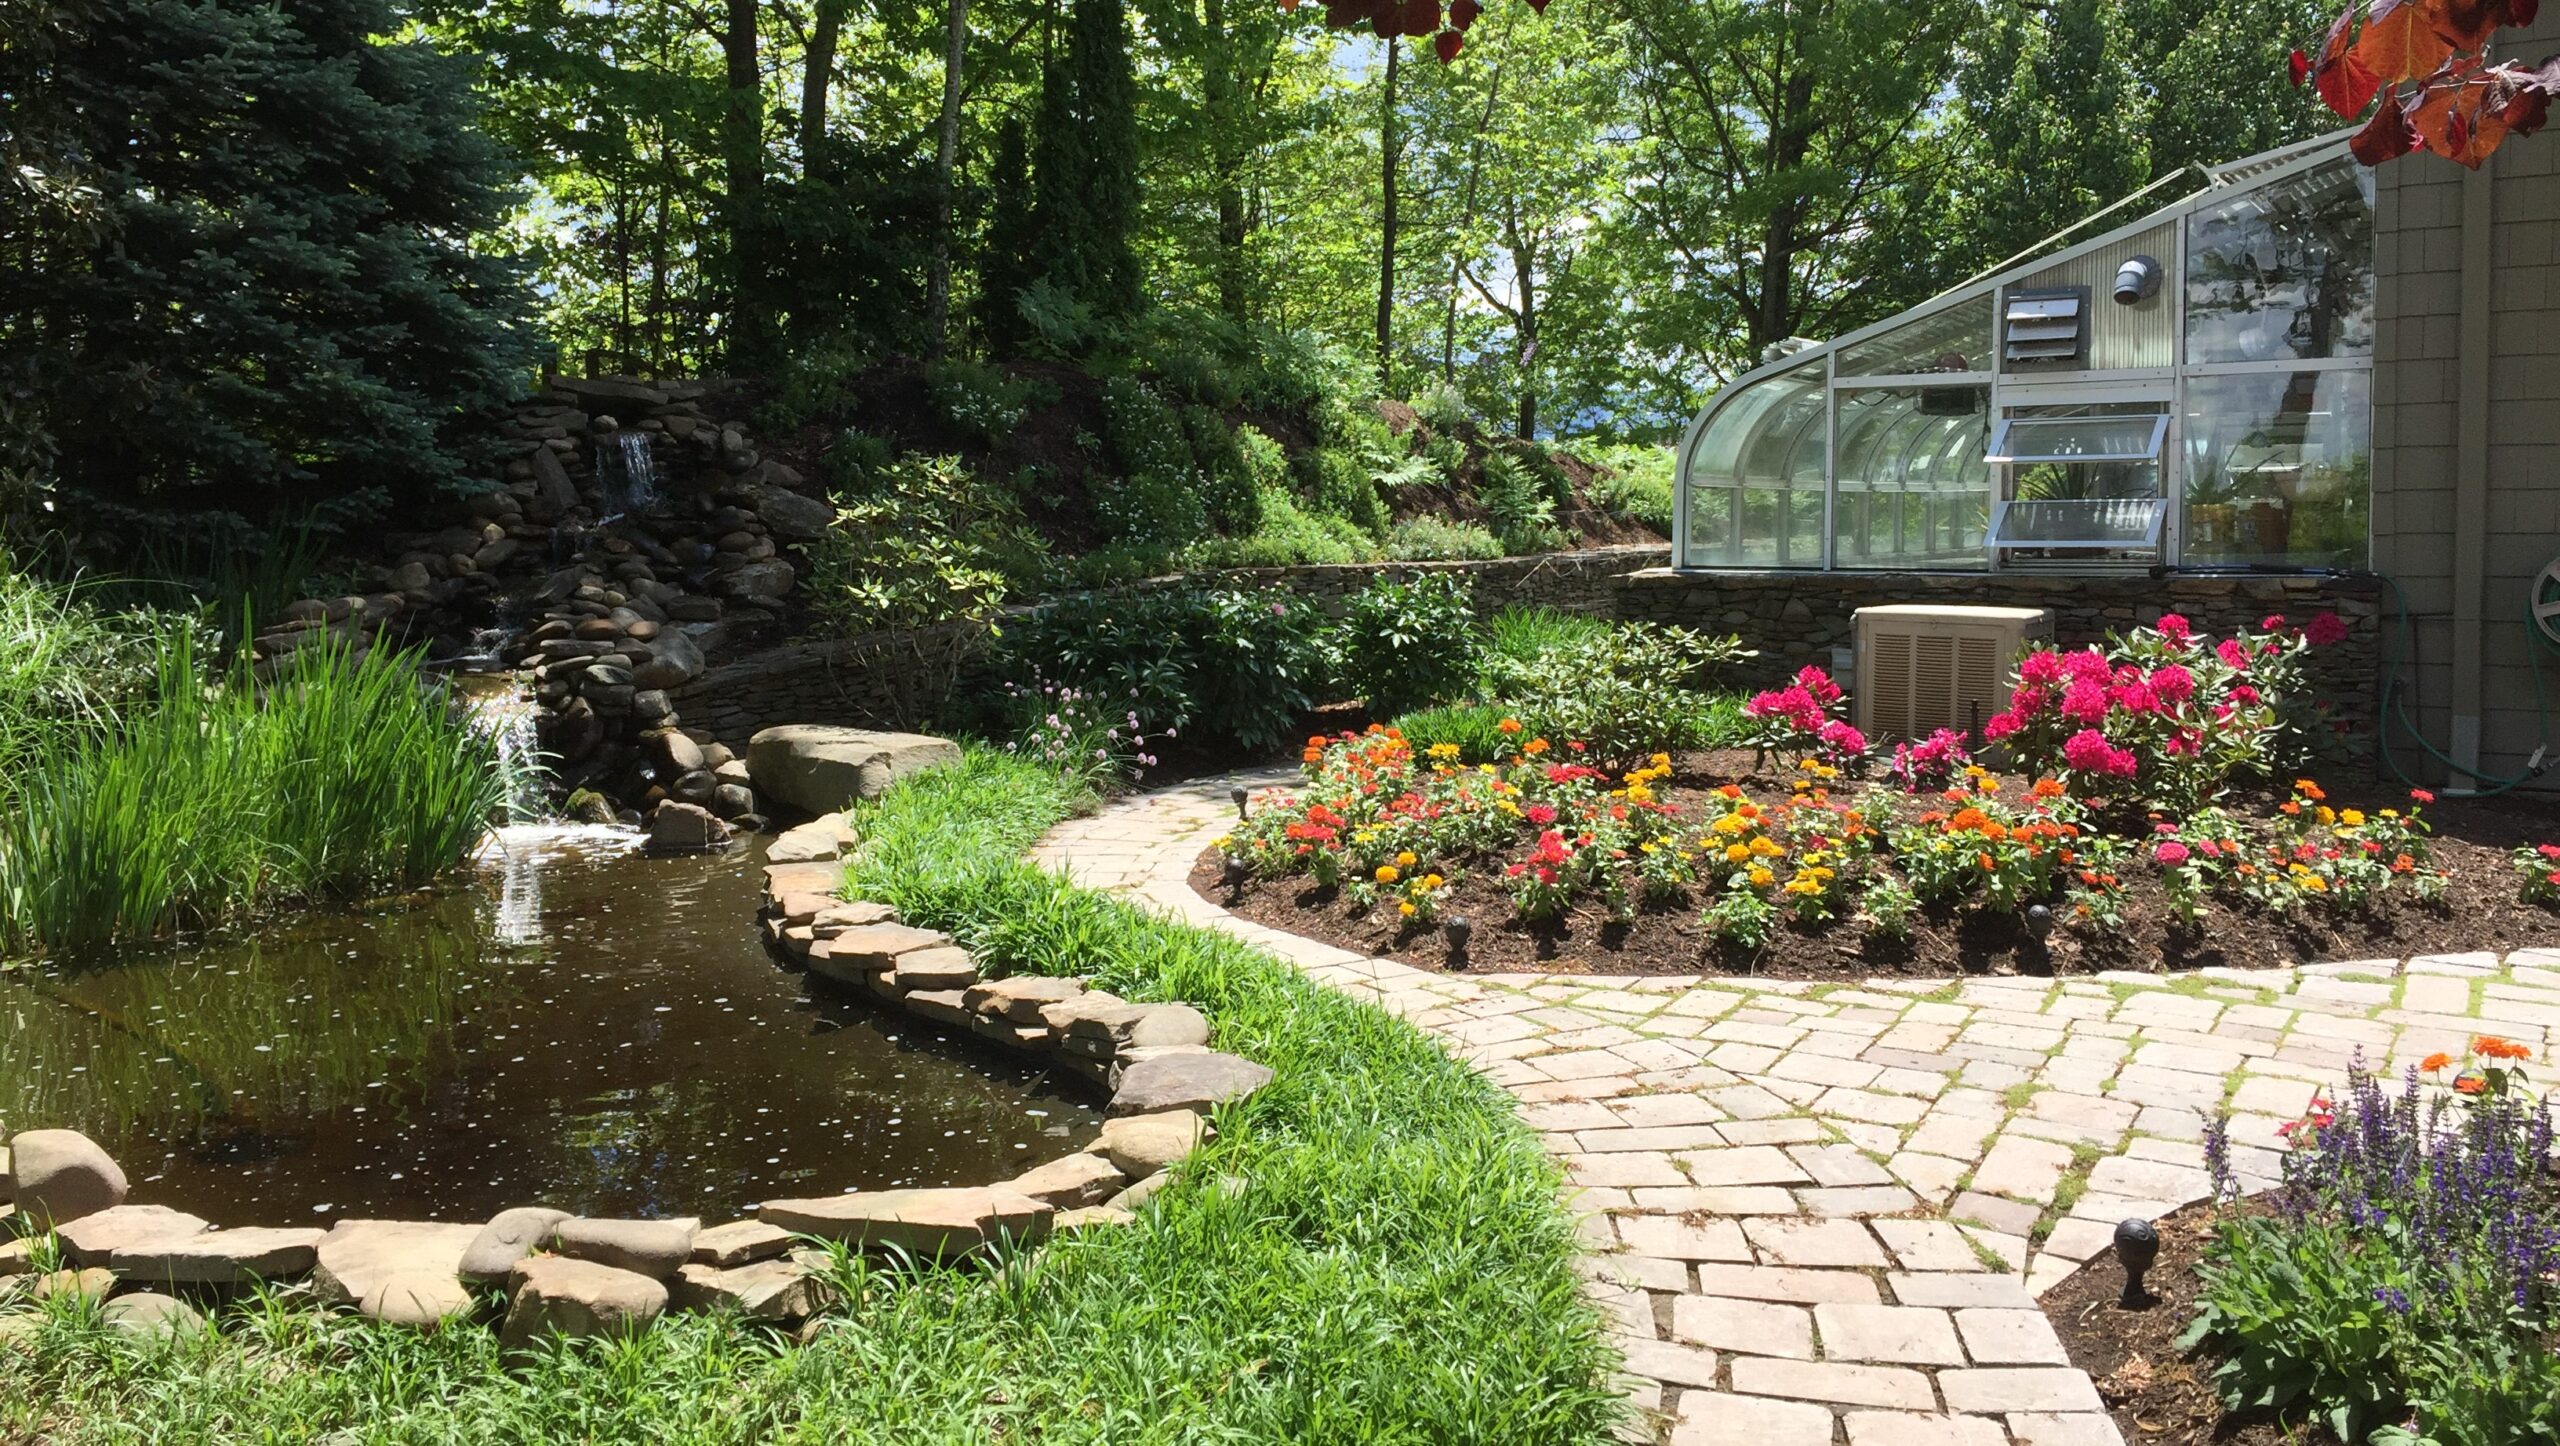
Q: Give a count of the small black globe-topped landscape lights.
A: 5